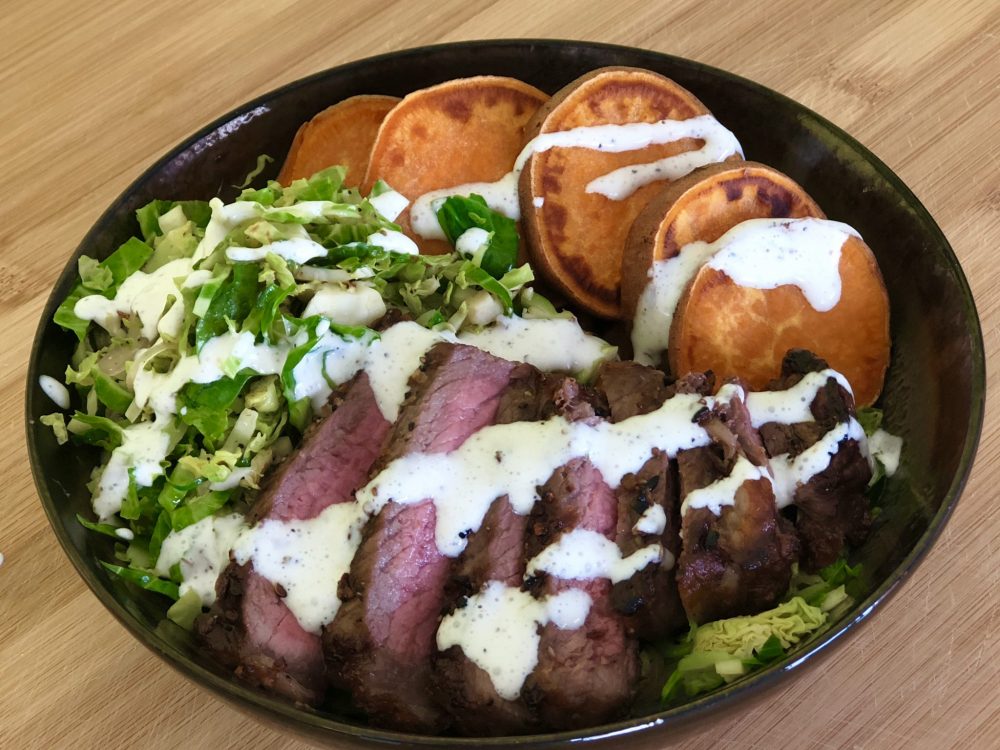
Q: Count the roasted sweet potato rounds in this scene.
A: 5